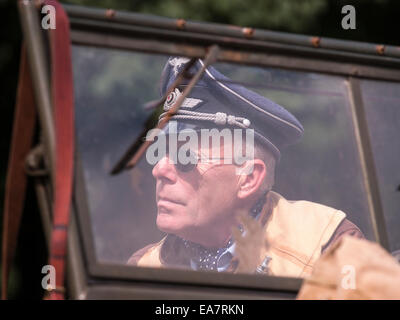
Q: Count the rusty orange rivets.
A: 5